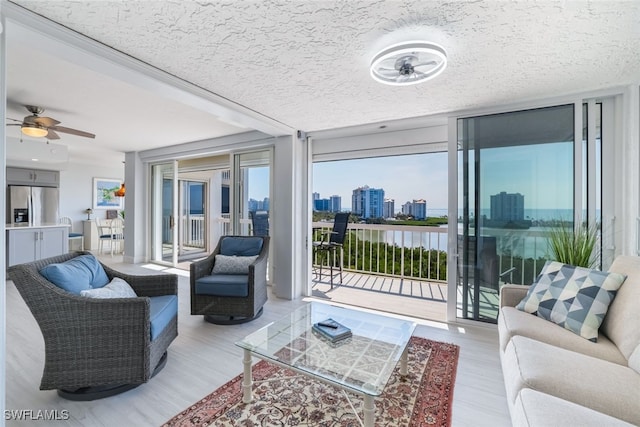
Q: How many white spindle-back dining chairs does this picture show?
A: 3